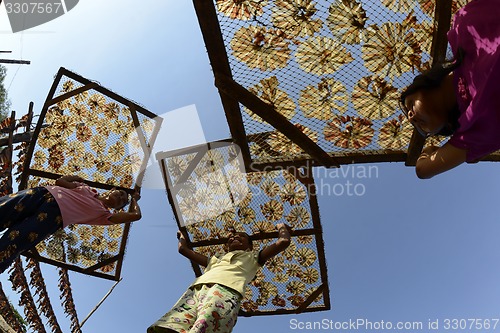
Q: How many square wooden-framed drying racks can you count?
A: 3